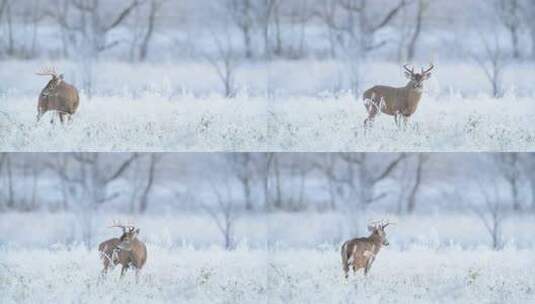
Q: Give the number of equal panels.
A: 4